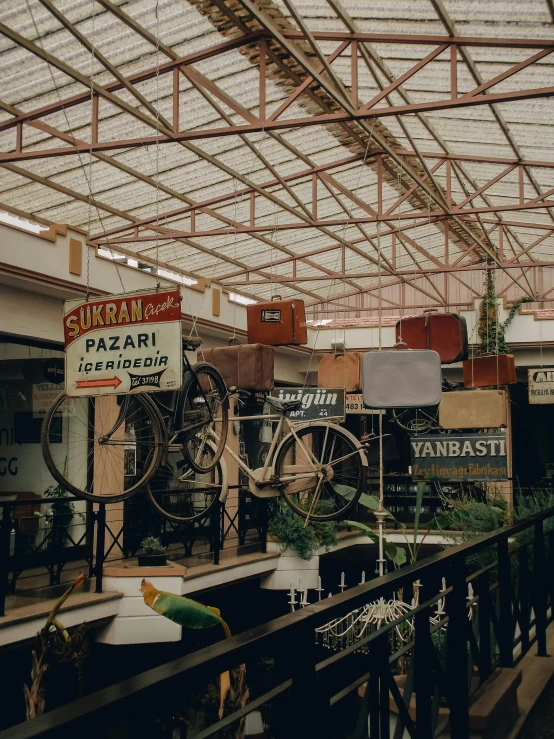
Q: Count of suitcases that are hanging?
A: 7